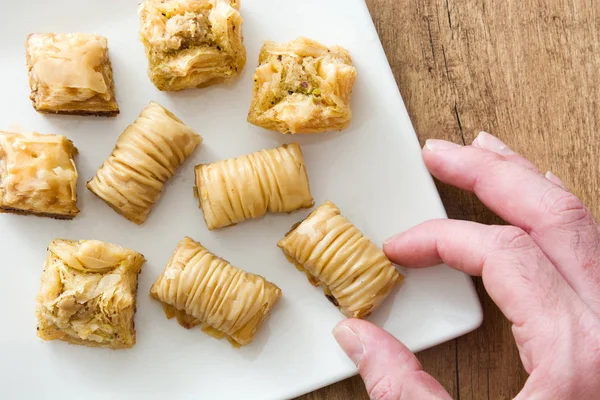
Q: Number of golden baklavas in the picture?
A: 9